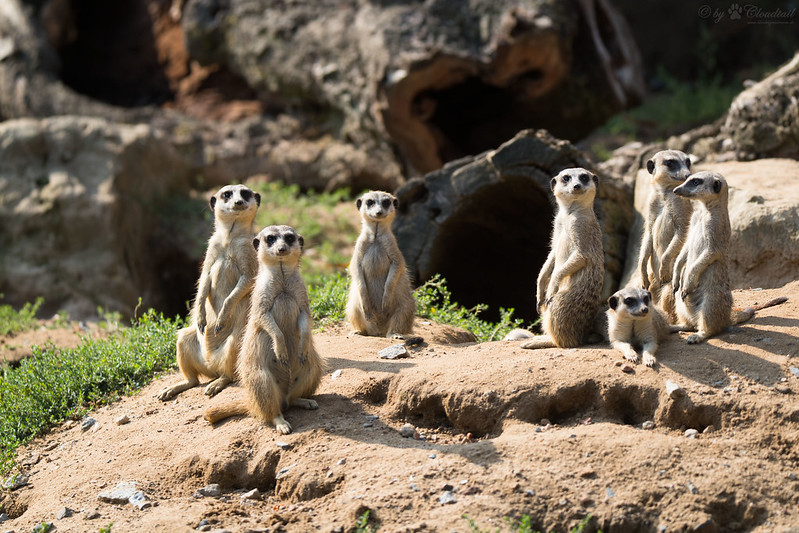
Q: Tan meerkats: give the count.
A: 7